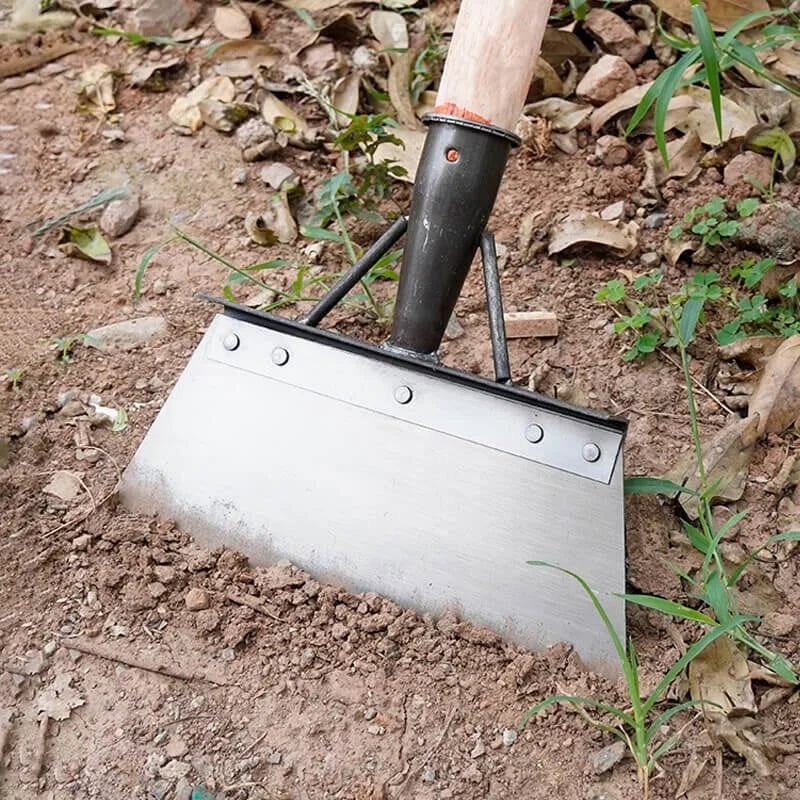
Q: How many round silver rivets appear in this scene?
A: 5